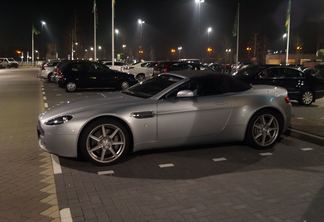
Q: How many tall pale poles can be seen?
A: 5